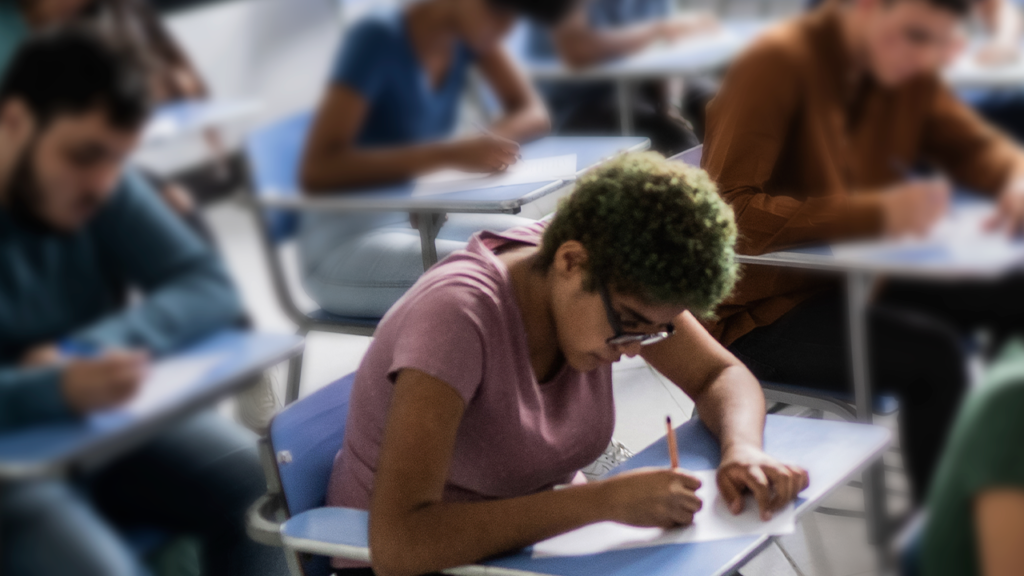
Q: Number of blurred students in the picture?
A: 7